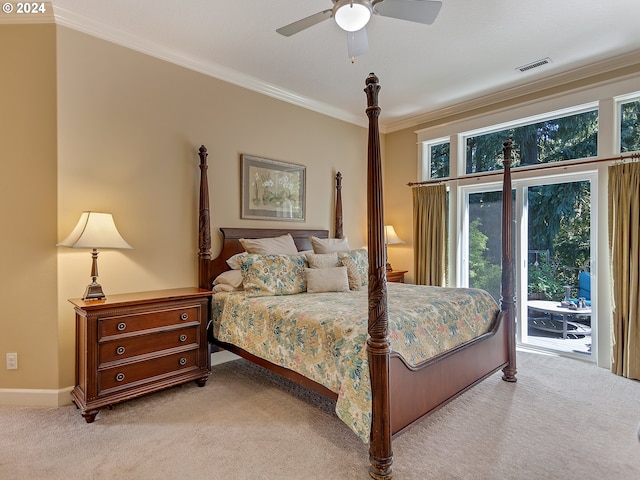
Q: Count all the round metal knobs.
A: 6